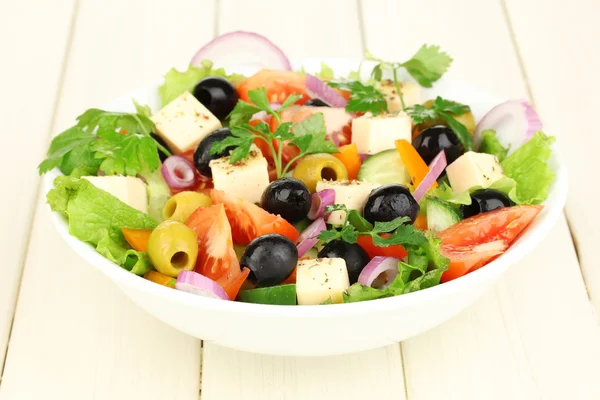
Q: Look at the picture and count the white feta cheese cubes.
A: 8